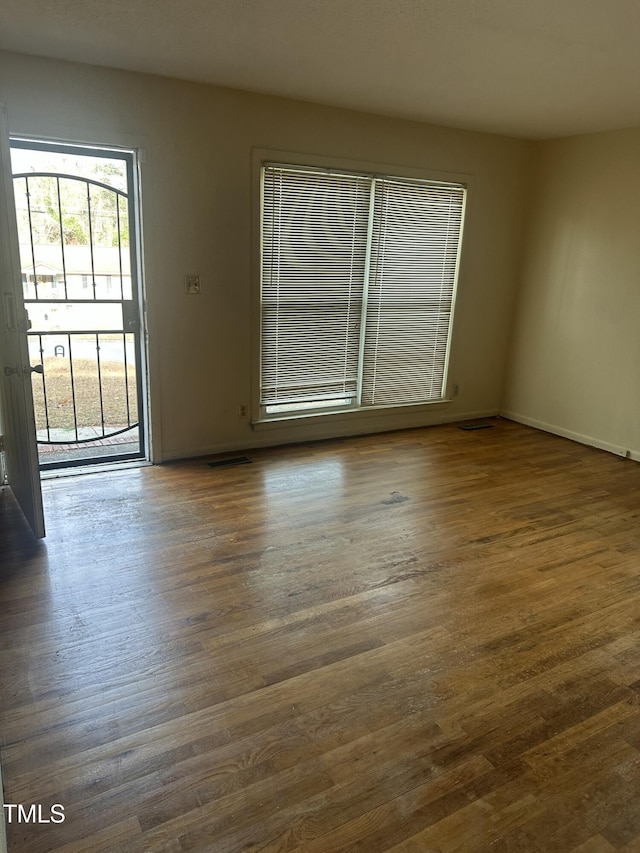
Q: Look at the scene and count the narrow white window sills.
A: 1